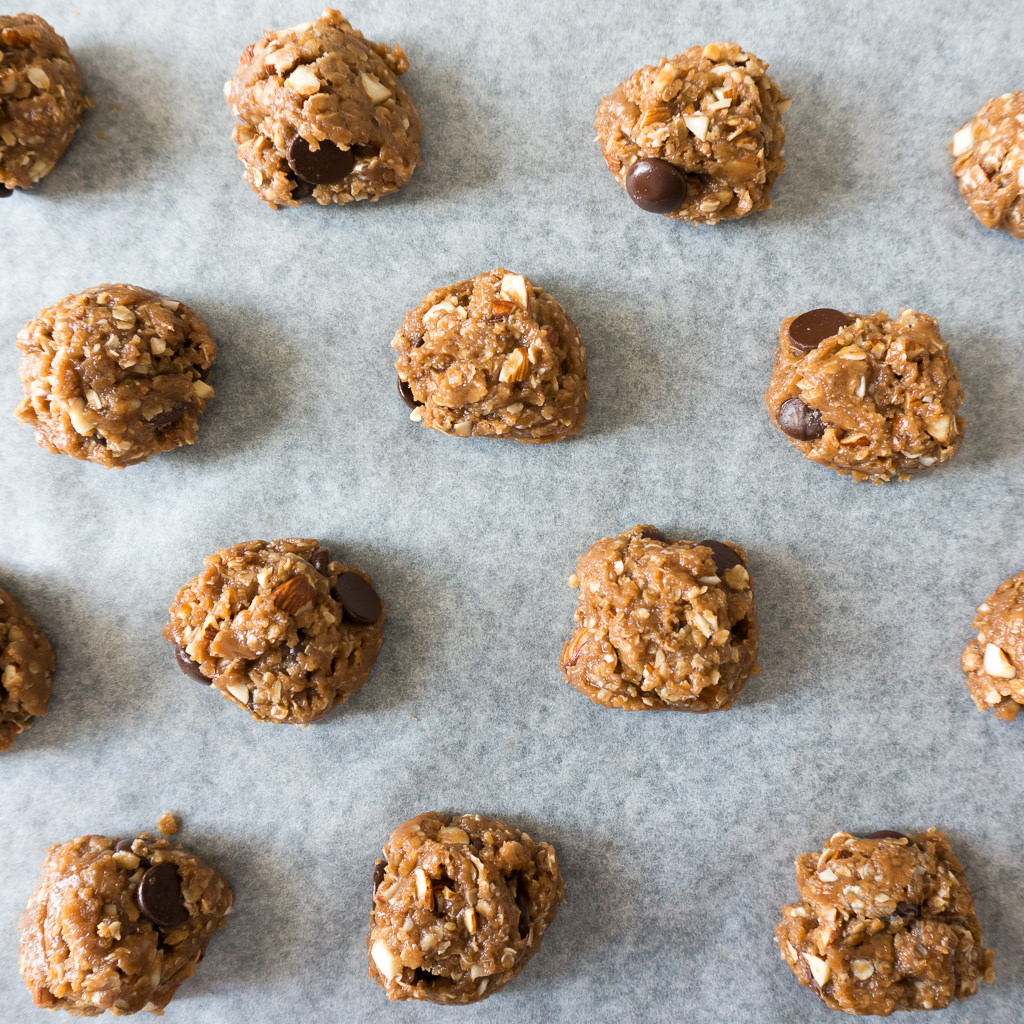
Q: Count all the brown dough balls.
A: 14